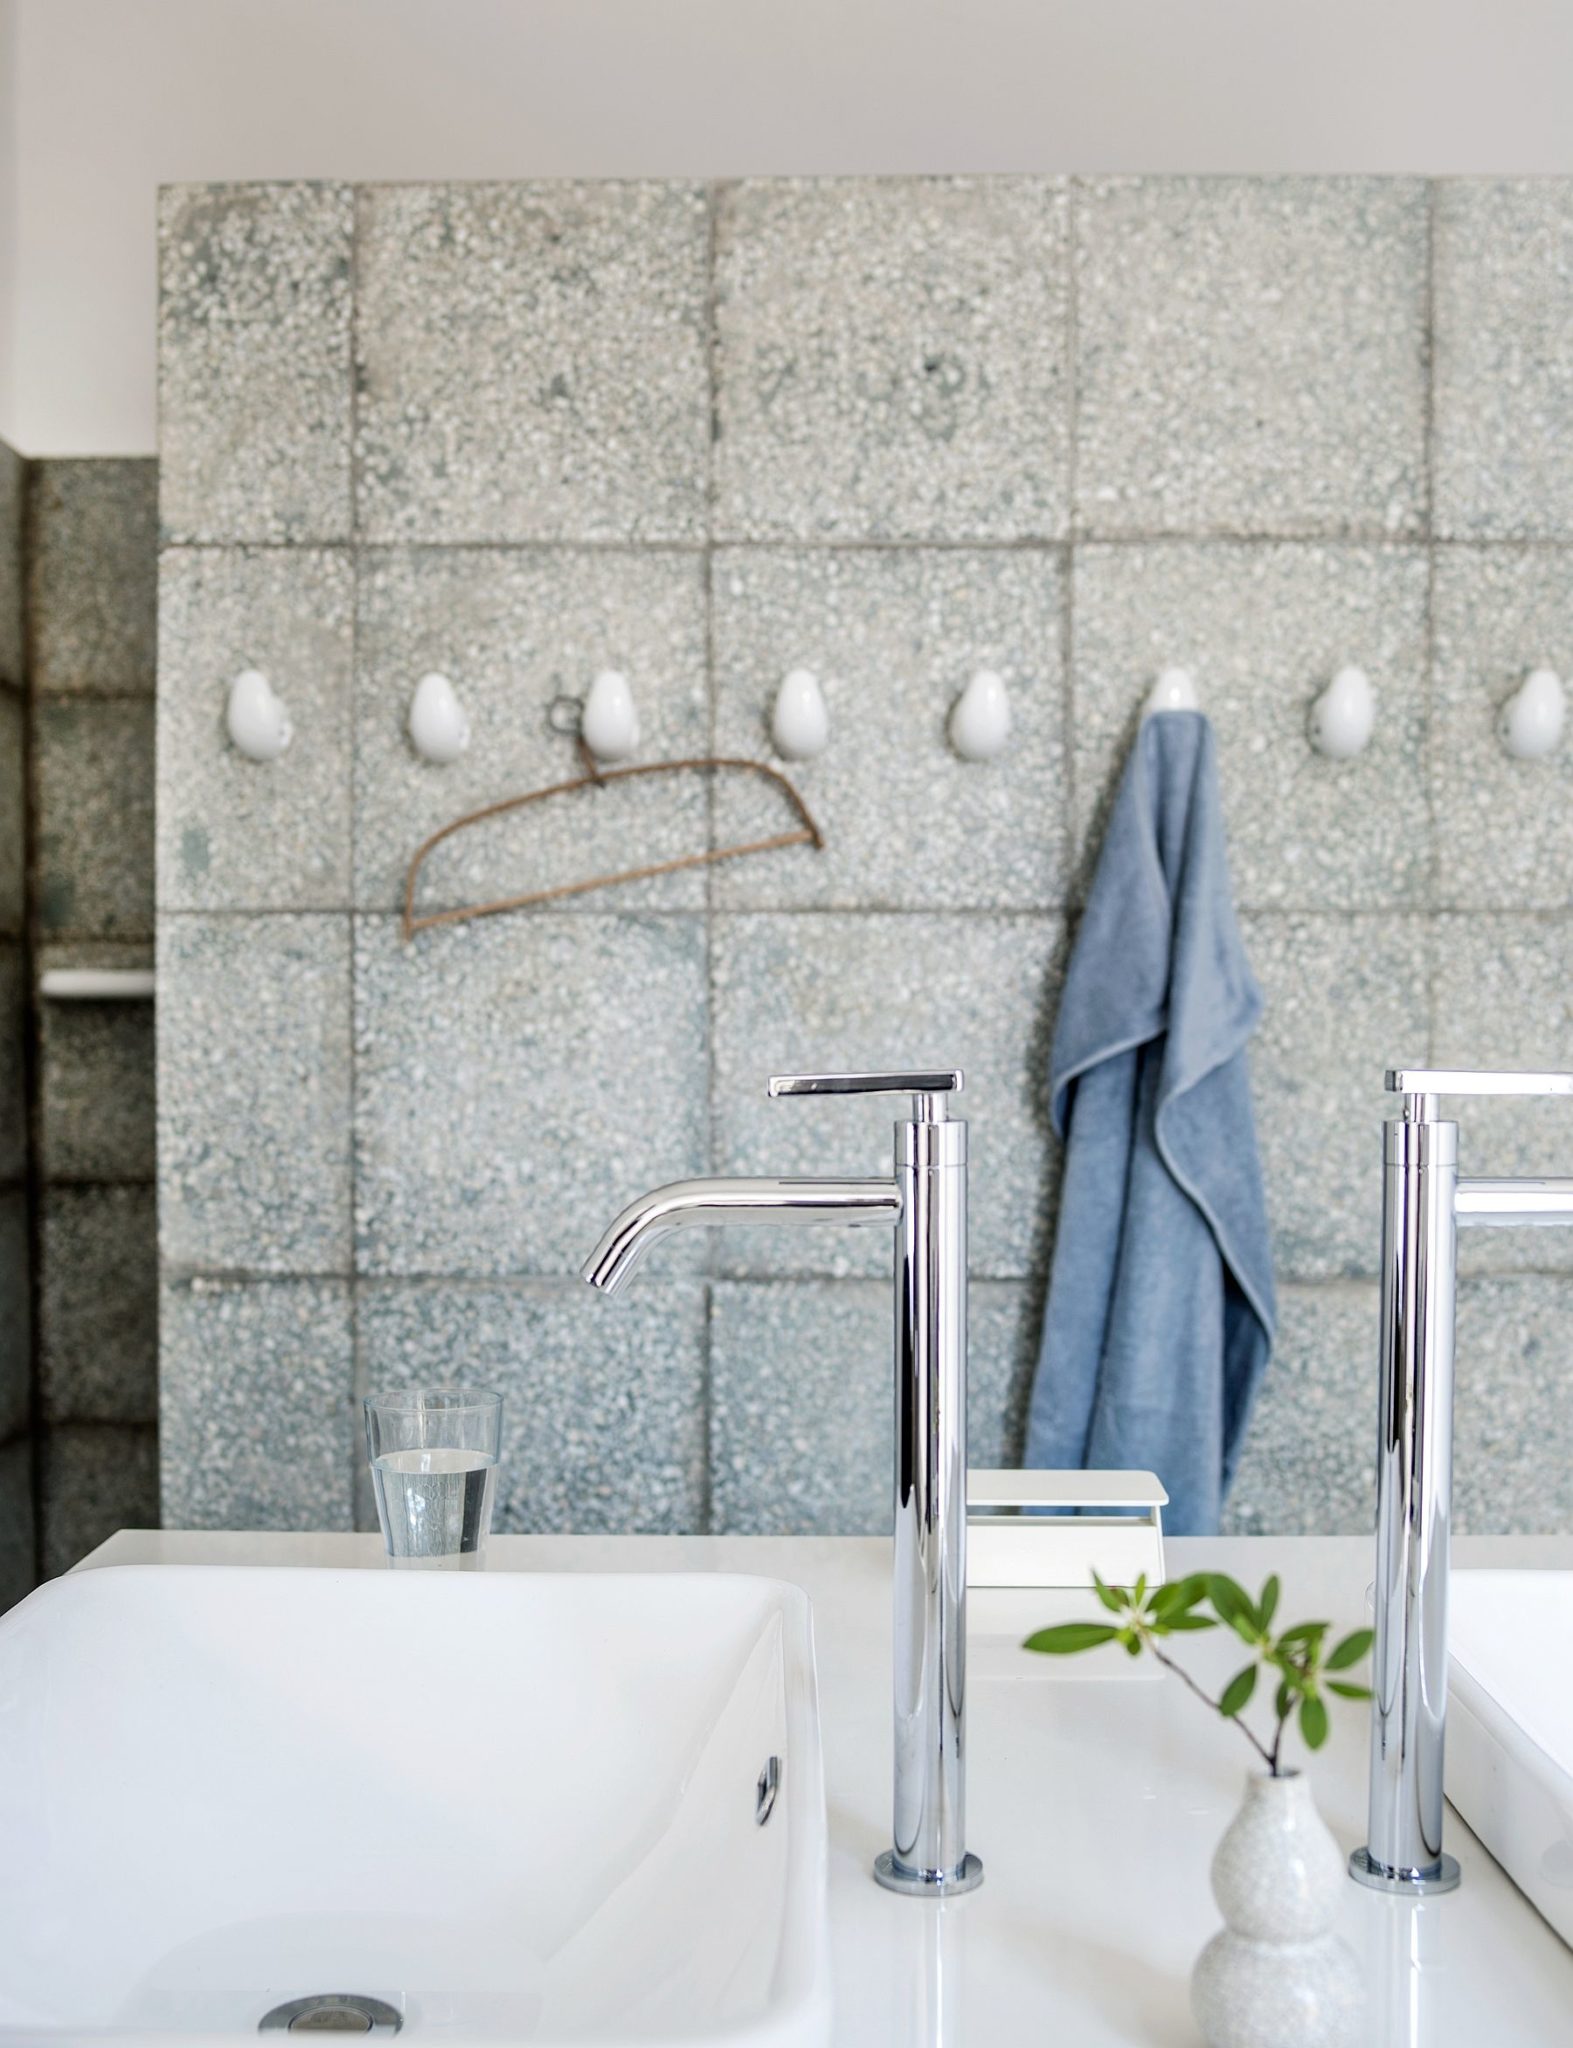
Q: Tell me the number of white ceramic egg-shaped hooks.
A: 8